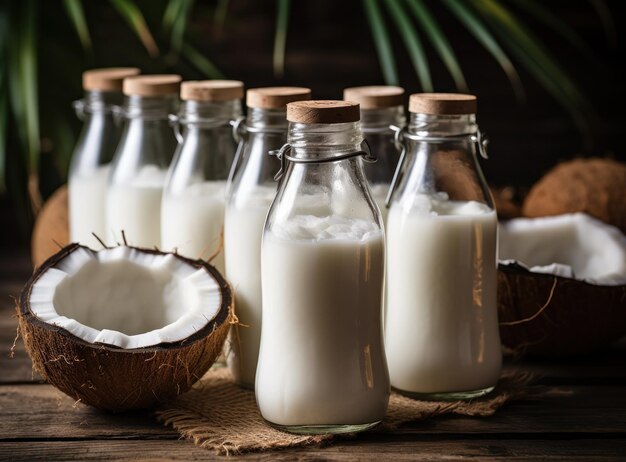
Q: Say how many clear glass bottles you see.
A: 7